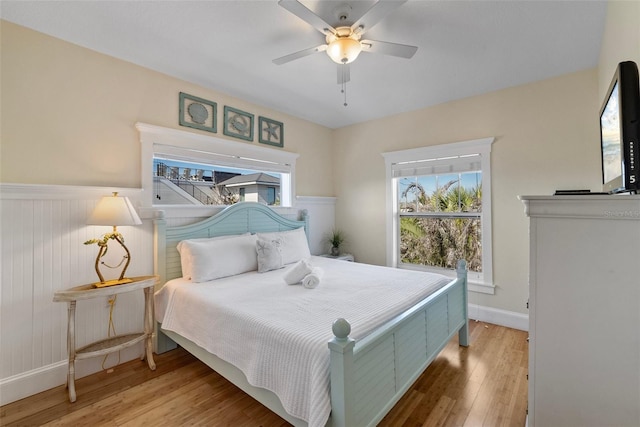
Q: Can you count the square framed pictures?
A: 3